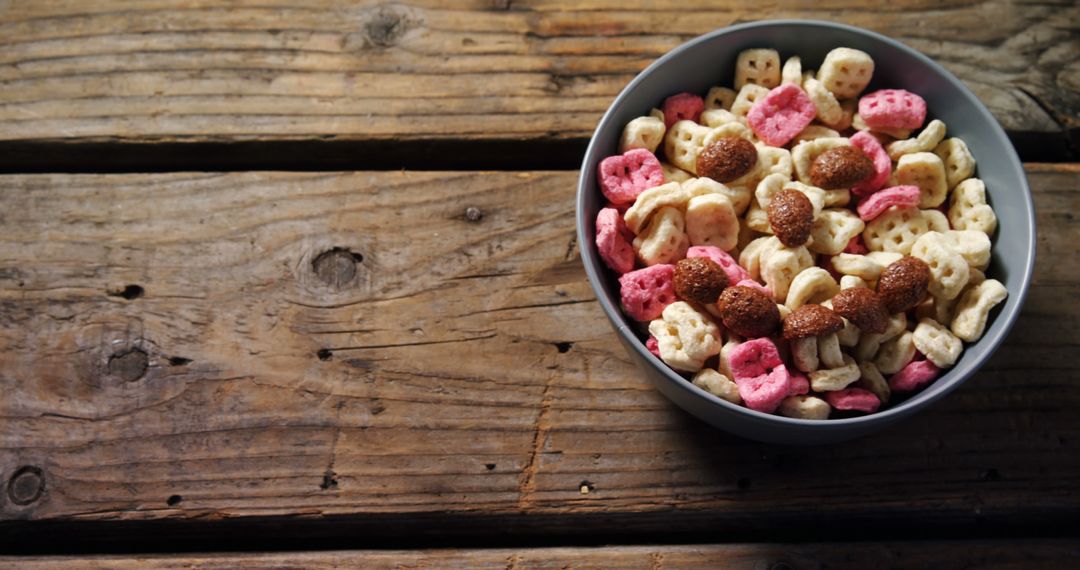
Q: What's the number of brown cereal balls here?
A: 8